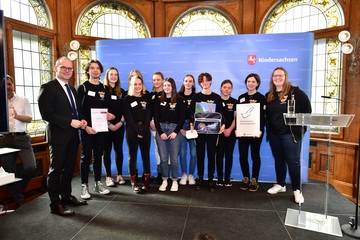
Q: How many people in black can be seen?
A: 12